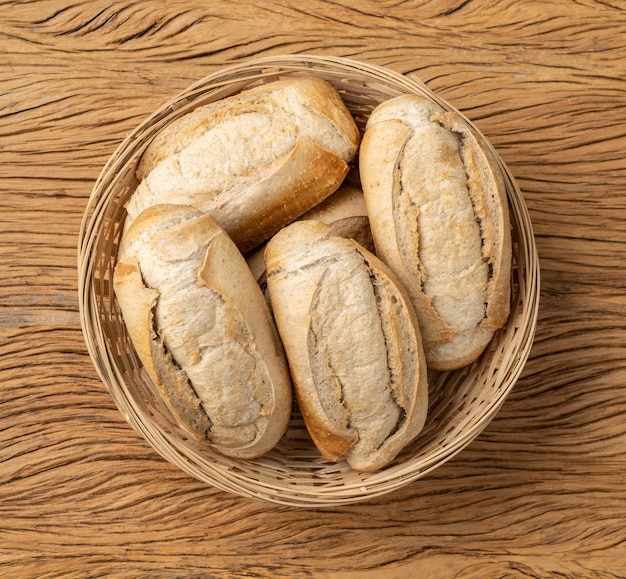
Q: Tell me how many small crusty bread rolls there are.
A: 5